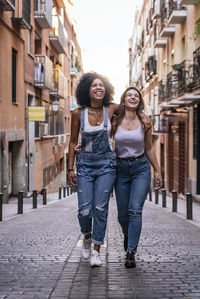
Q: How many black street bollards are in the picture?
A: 13